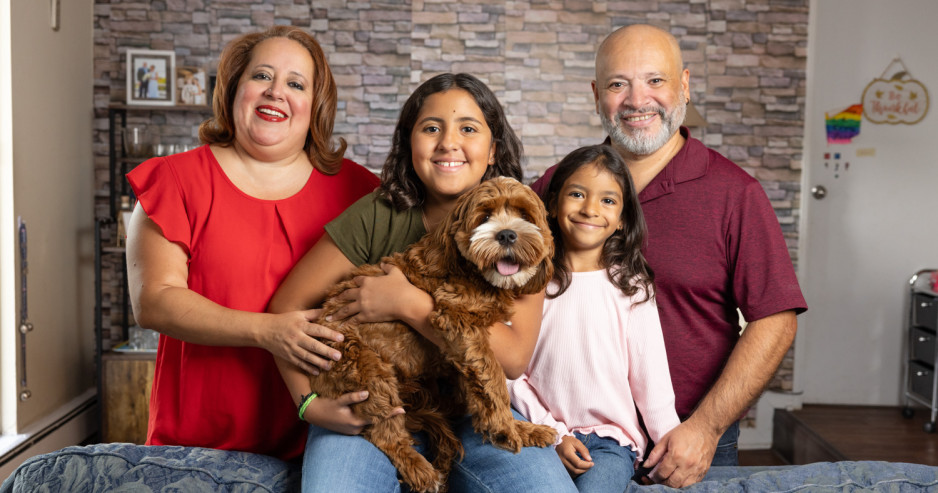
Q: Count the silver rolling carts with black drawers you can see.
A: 1